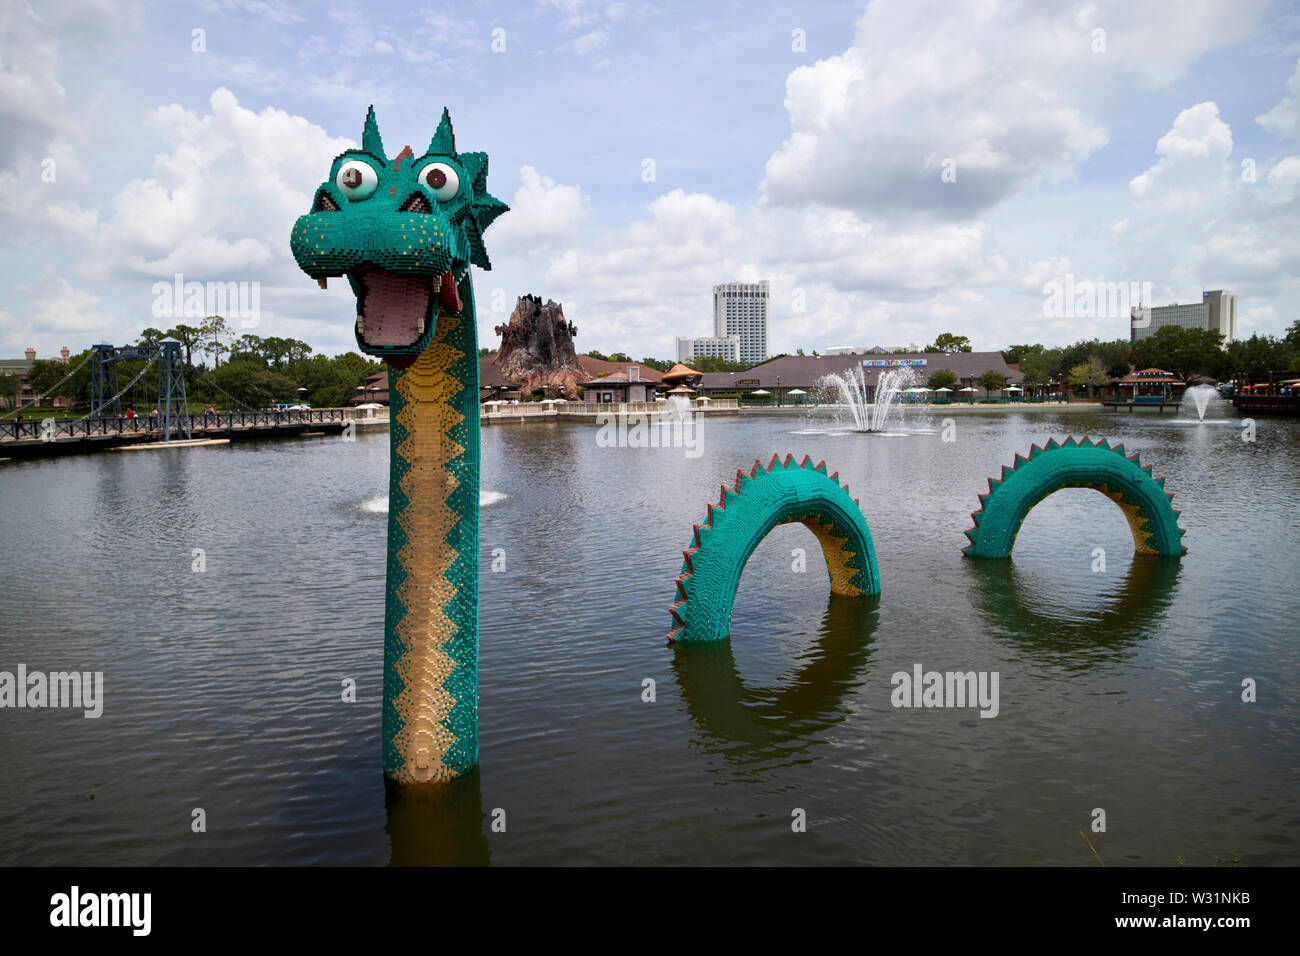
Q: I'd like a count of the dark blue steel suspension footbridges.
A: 1